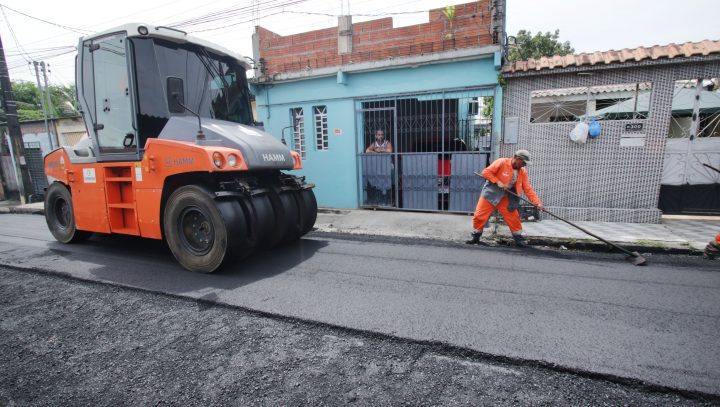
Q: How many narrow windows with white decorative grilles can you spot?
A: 2